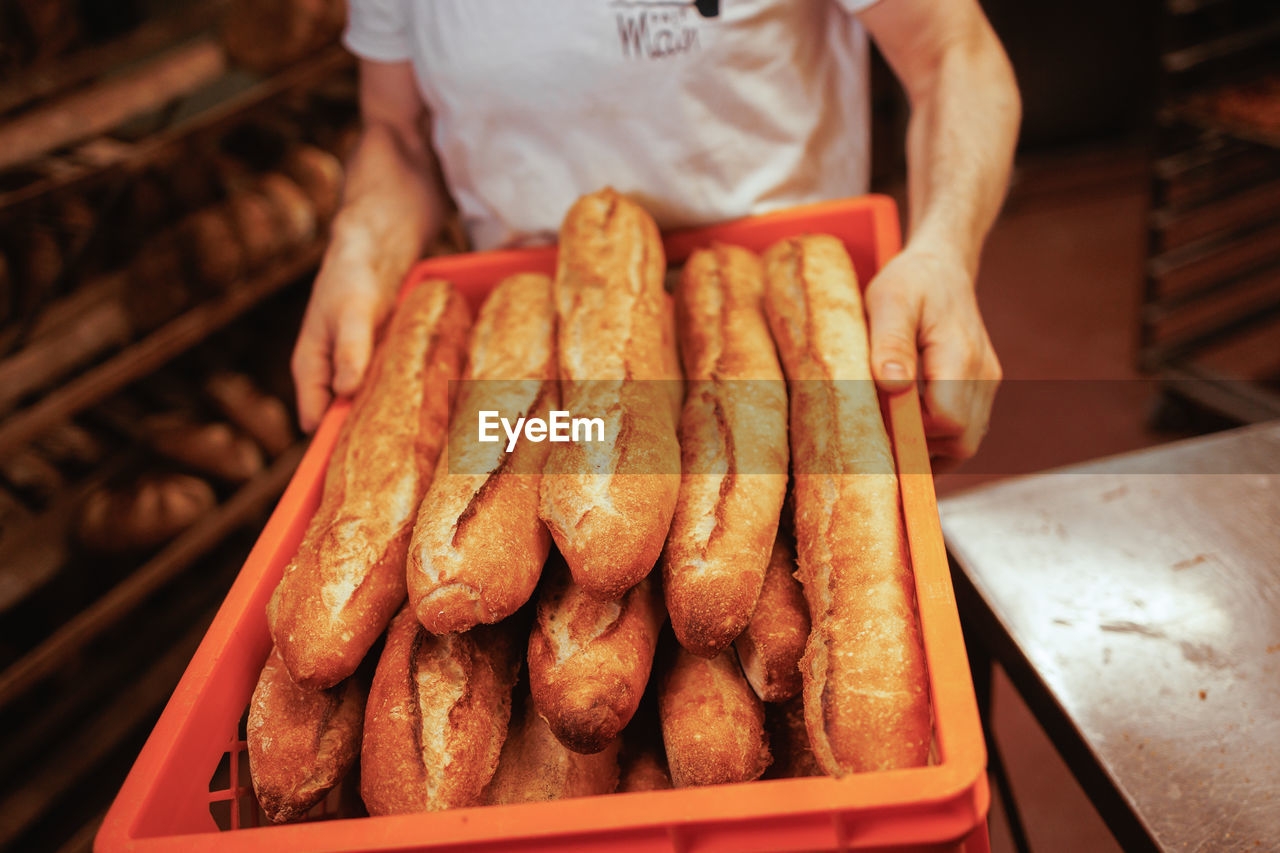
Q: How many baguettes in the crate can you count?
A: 13